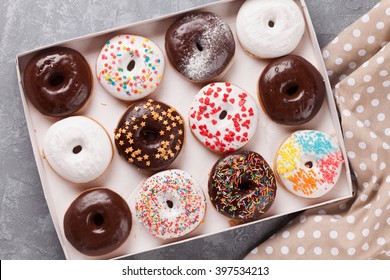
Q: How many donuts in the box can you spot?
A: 12